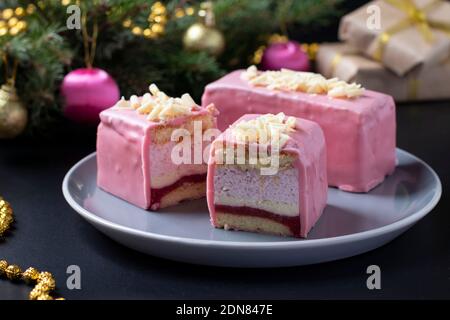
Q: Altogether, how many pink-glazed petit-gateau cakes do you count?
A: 3